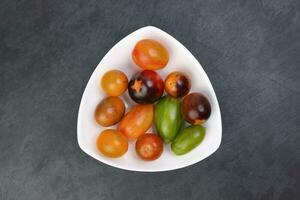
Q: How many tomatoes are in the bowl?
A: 11